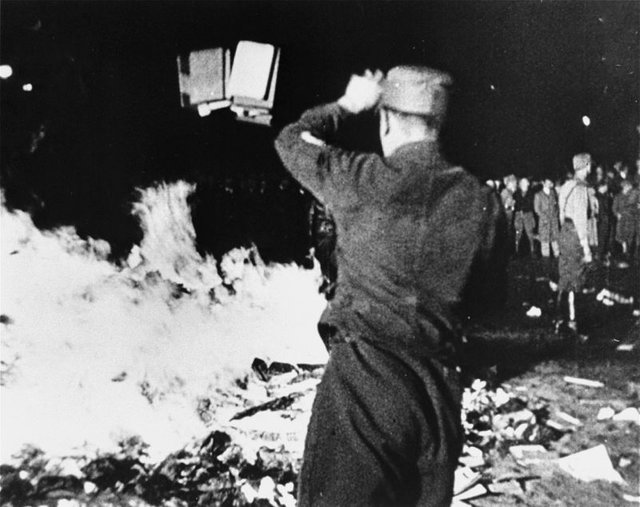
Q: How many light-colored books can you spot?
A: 2